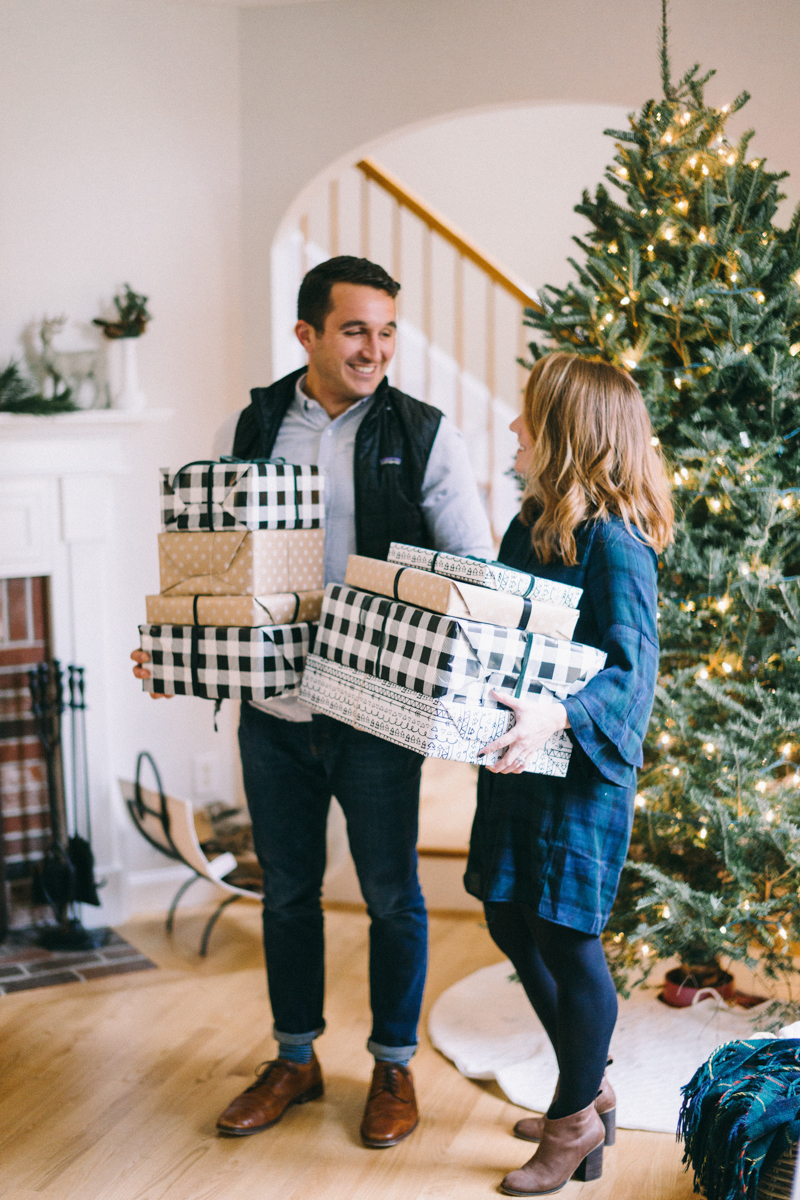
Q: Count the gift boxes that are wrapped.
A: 8